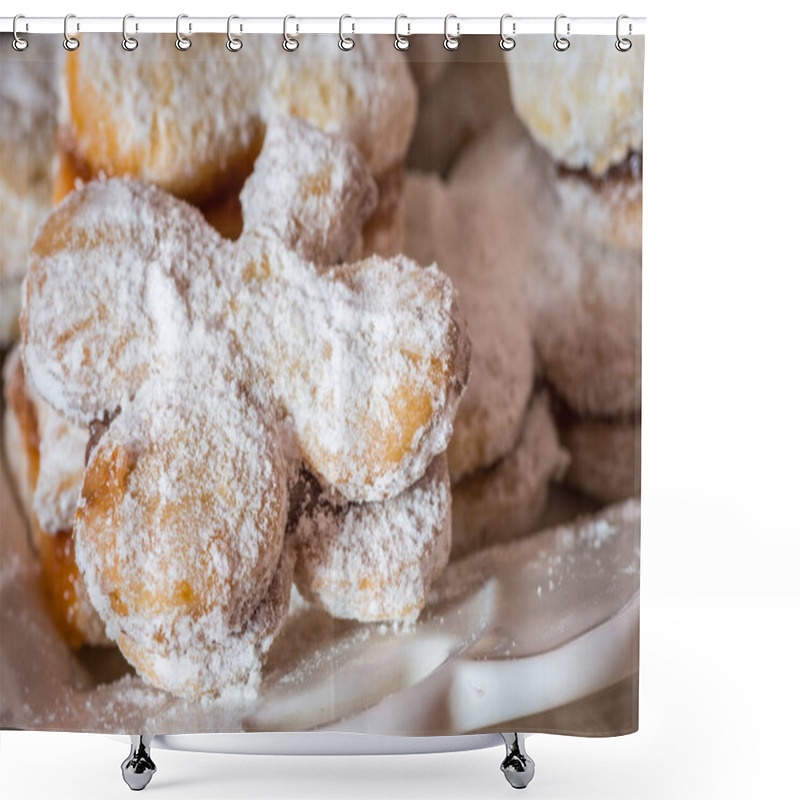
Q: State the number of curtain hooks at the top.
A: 12